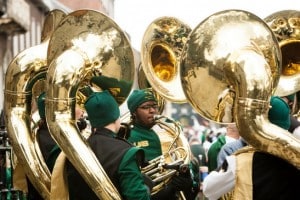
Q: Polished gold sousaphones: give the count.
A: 5